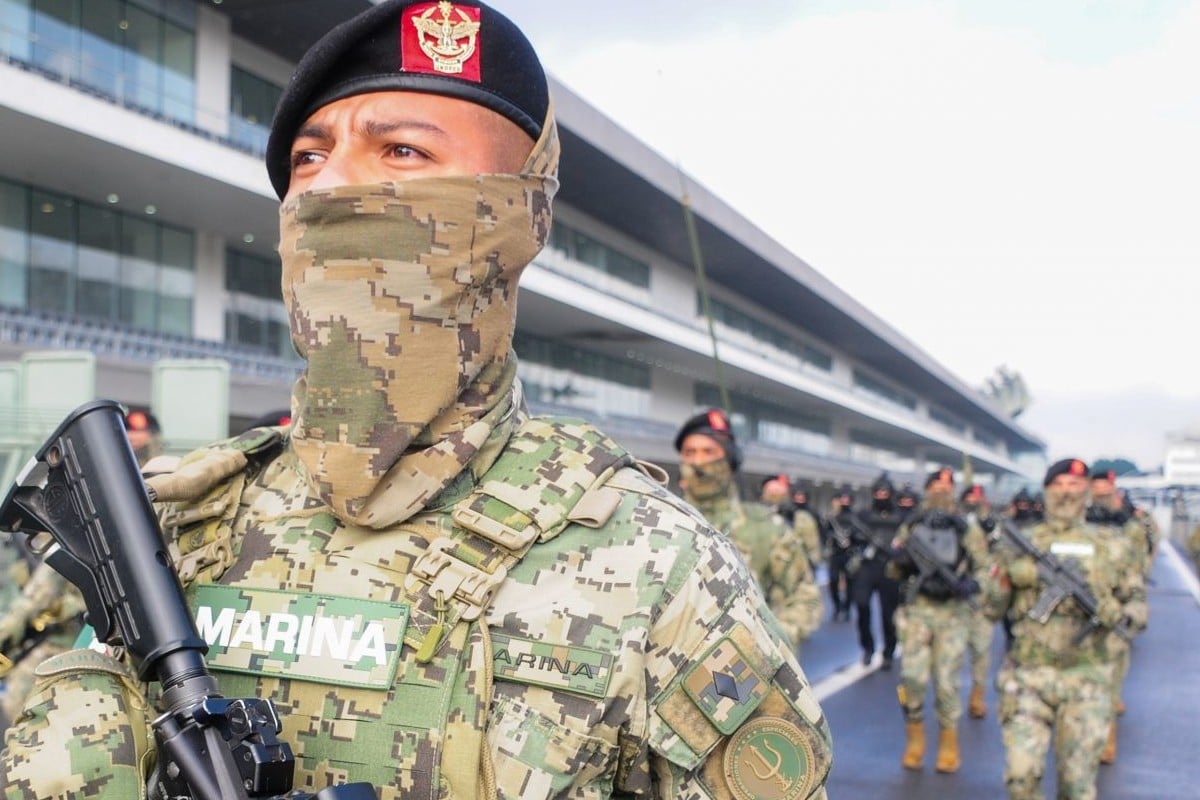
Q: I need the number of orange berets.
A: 0